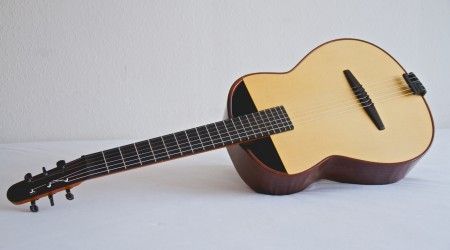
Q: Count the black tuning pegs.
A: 6